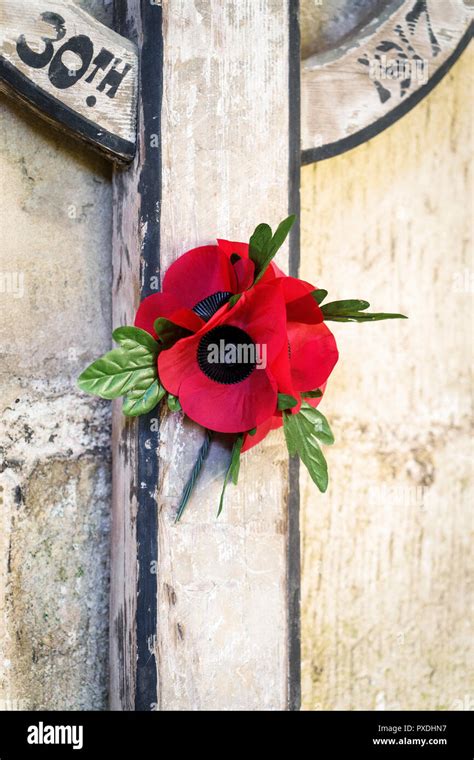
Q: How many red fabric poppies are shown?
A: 3